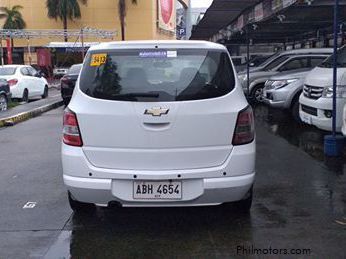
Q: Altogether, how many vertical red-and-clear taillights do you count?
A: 2